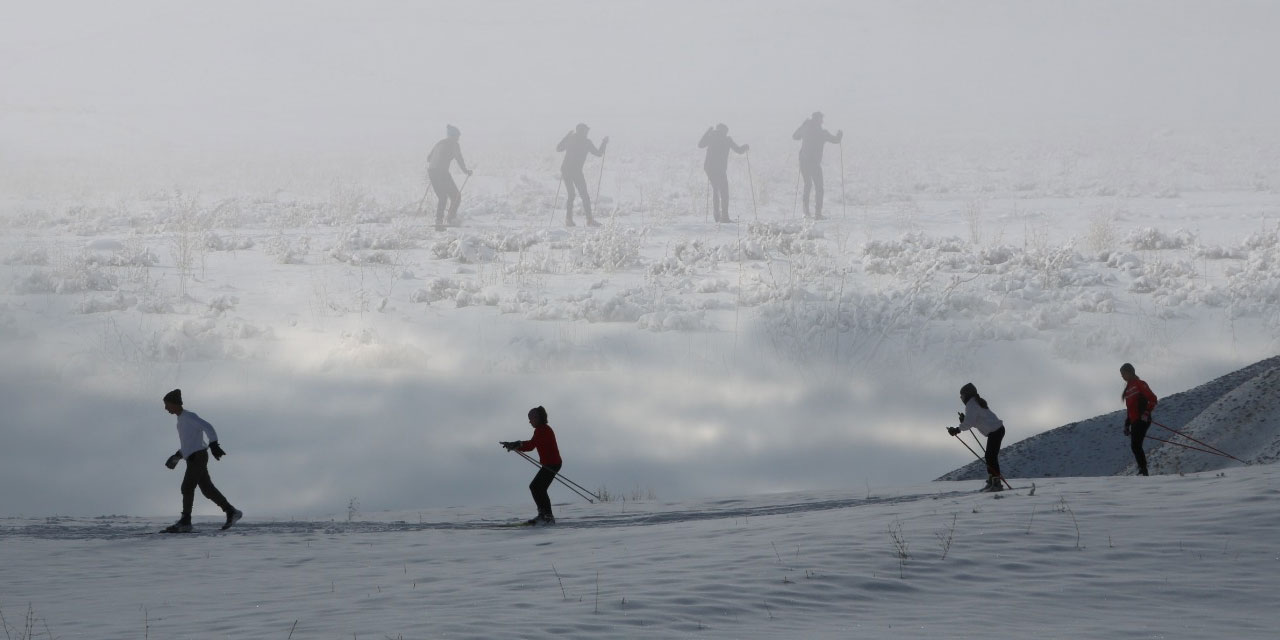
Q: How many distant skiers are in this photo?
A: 4